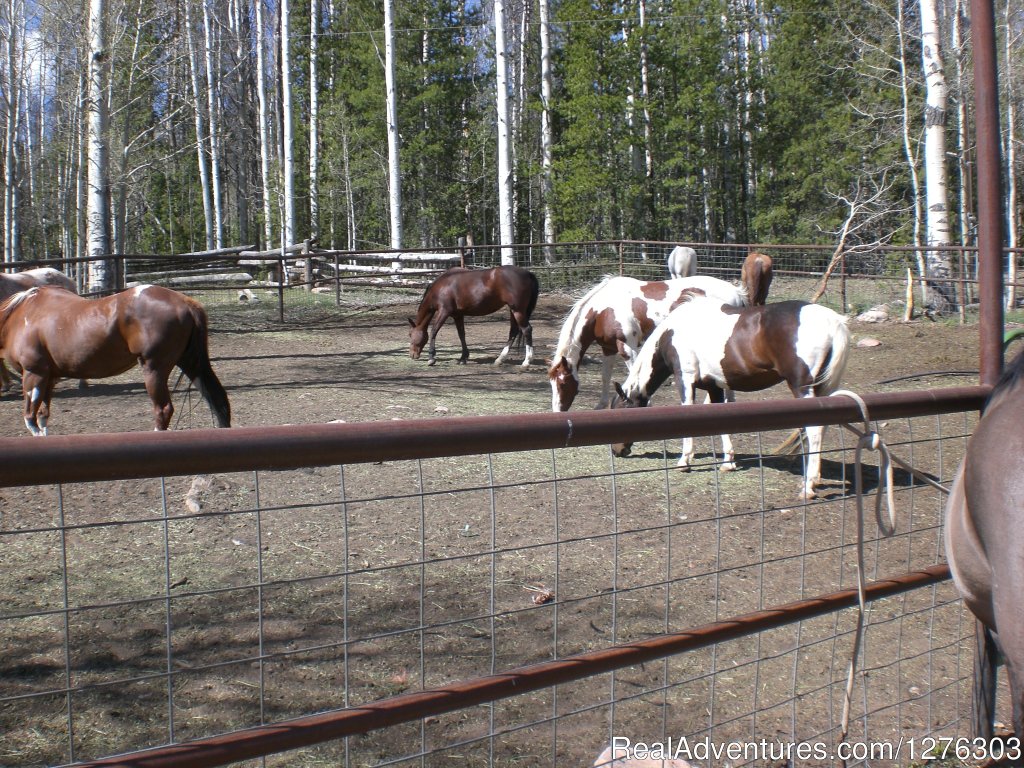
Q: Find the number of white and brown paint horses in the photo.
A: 2